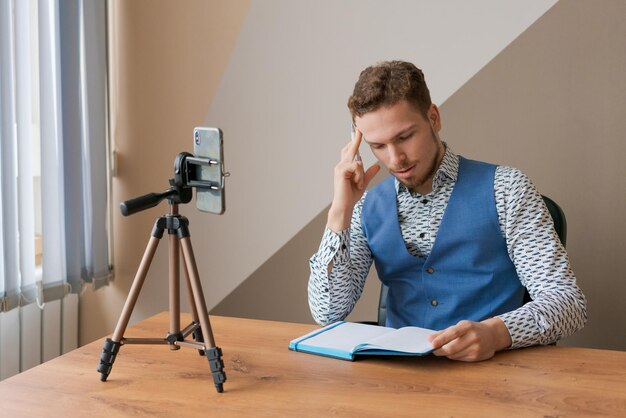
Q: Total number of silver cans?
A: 0